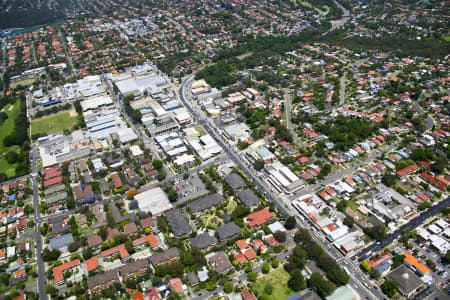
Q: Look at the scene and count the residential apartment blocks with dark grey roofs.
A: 6